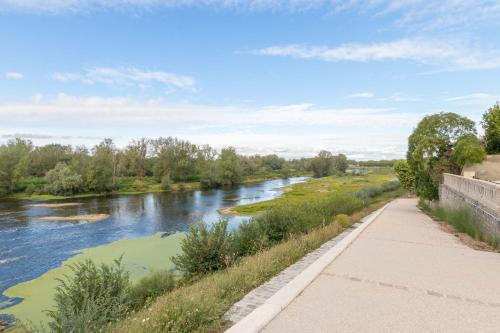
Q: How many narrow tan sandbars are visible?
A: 2